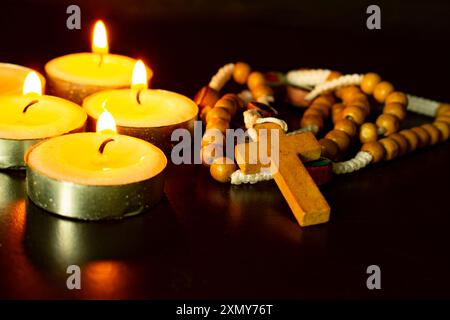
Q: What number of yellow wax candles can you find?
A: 5